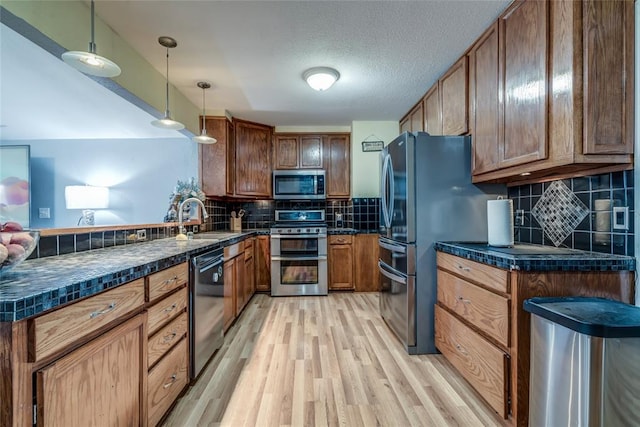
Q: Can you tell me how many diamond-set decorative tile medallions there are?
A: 1